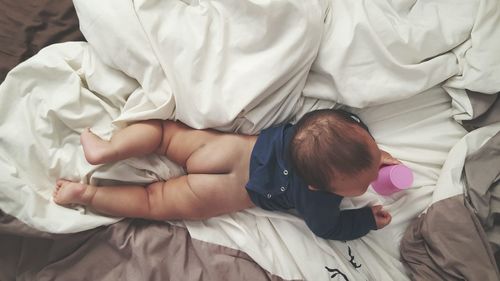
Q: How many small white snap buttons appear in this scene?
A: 3